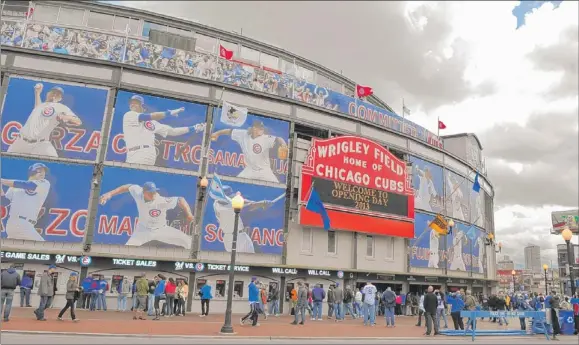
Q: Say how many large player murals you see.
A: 12